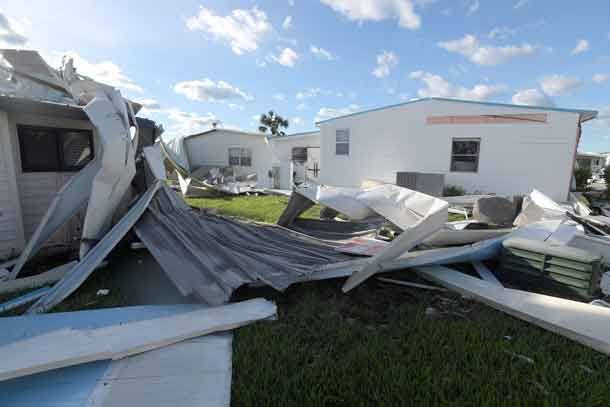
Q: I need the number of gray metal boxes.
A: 1